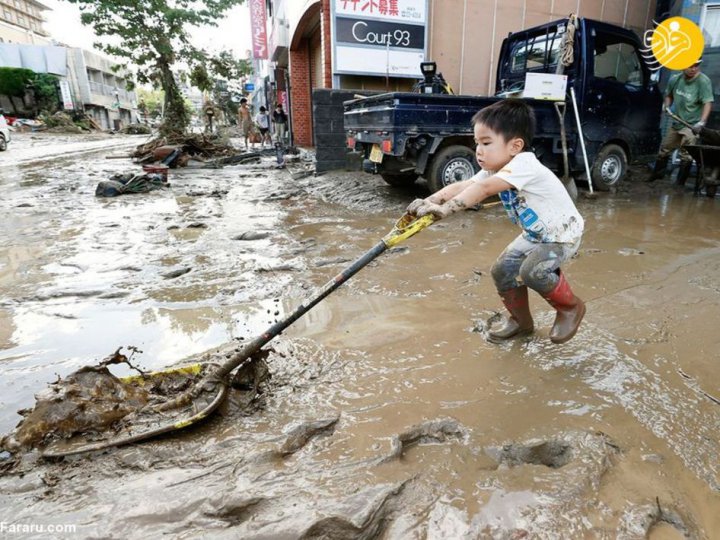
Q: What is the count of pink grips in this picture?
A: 0